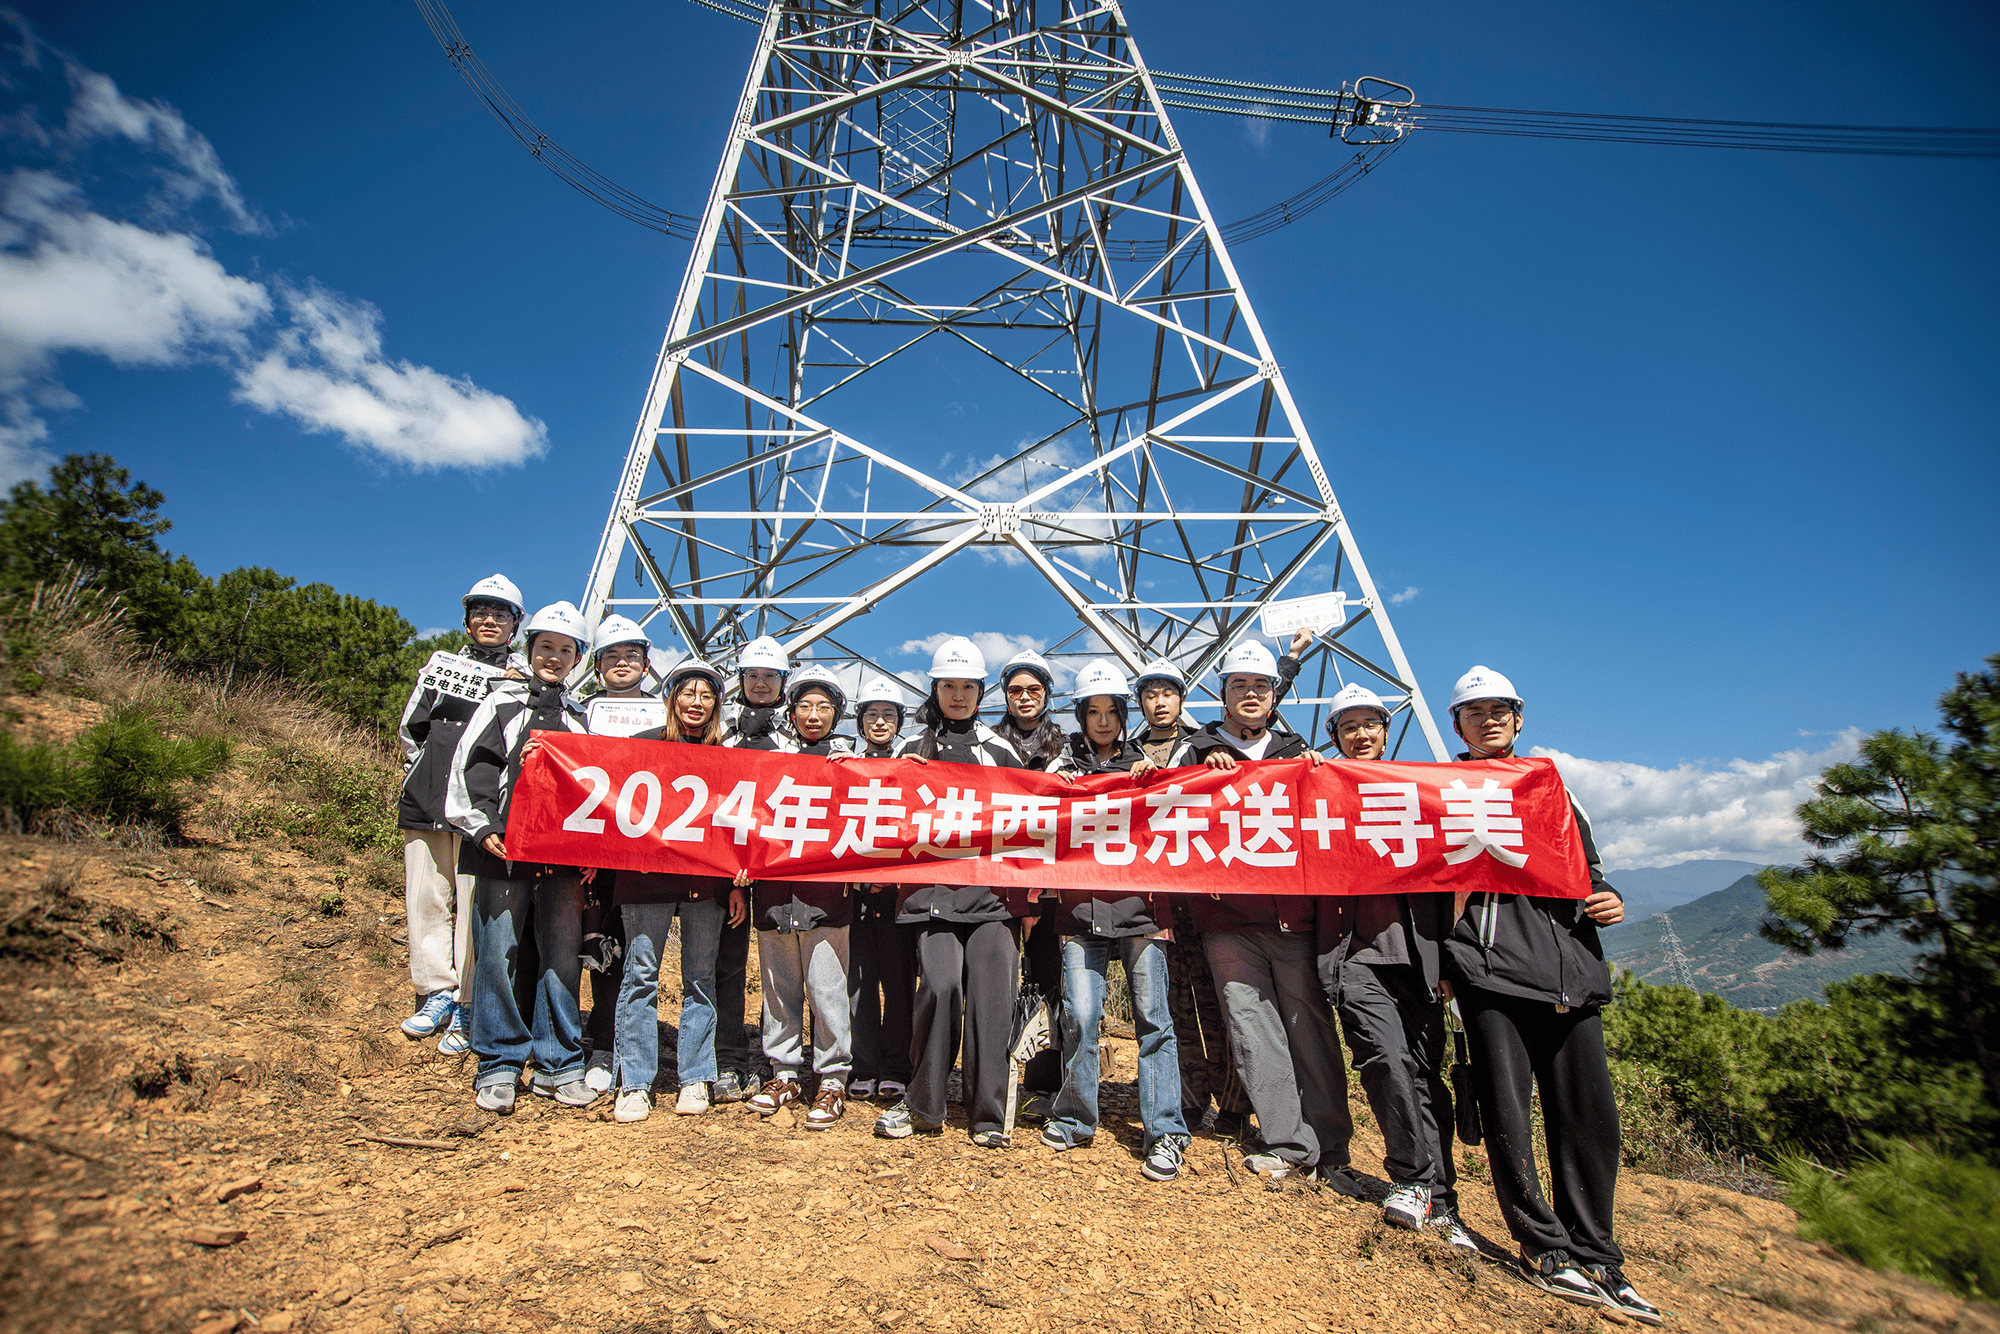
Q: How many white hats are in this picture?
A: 14